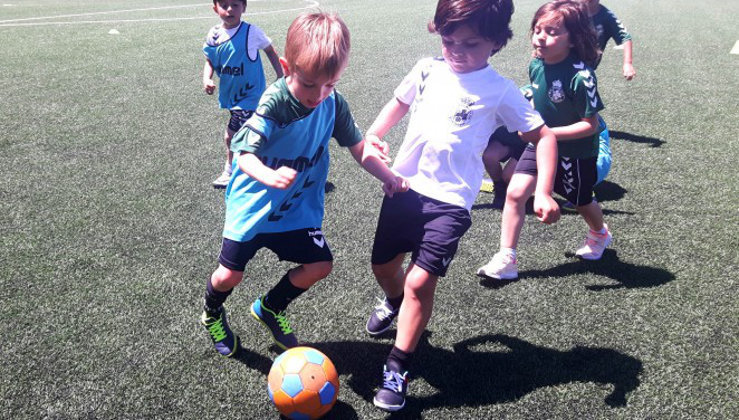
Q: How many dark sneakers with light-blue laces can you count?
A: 2